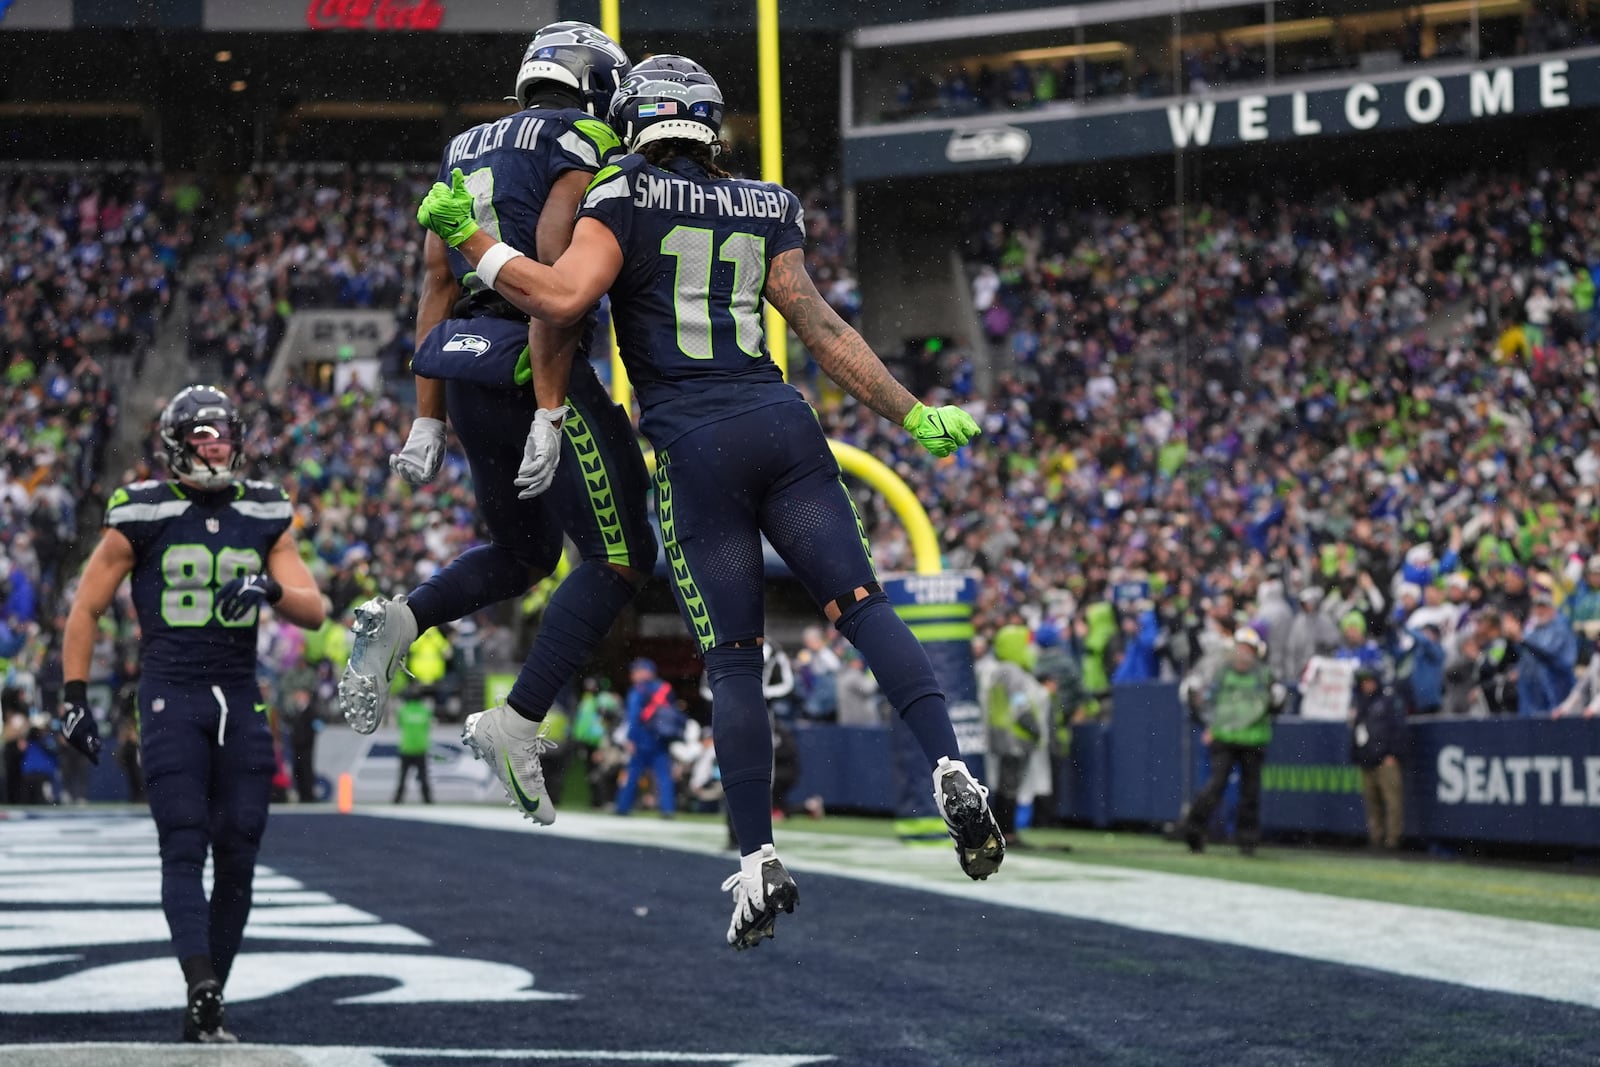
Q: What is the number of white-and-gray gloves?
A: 2